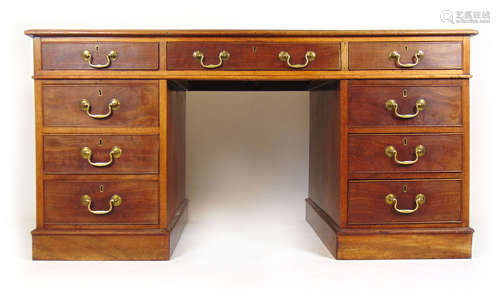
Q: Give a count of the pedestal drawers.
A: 6